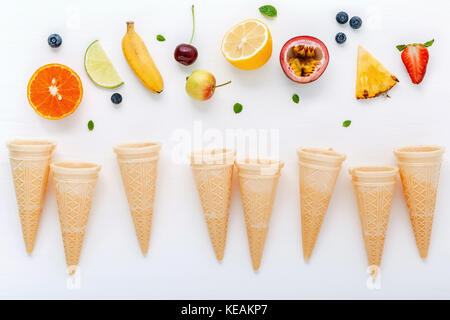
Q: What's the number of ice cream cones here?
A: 8